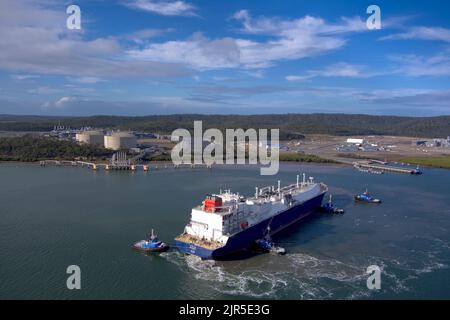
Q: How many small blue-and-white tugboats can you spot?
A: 4